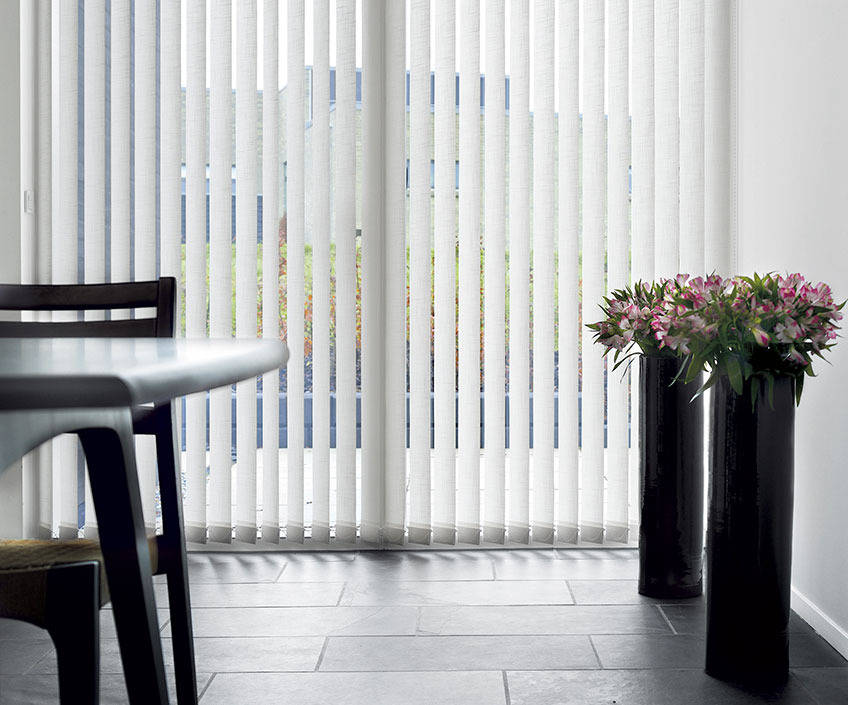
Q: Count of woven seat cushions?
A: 1